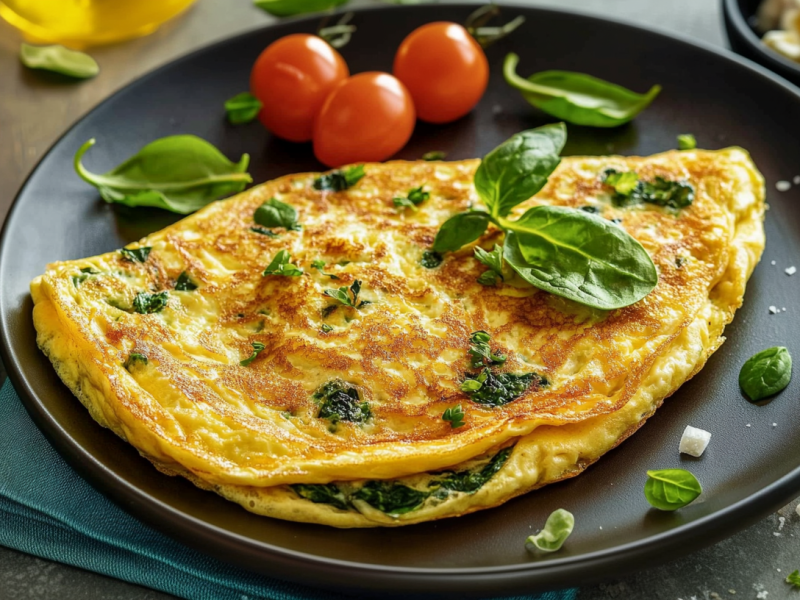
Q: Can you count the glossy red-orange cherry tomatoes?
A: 3